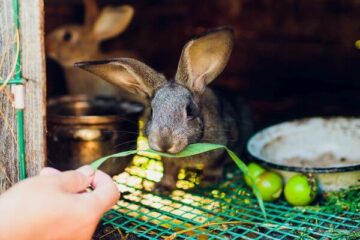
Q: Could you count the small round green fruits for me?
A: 3